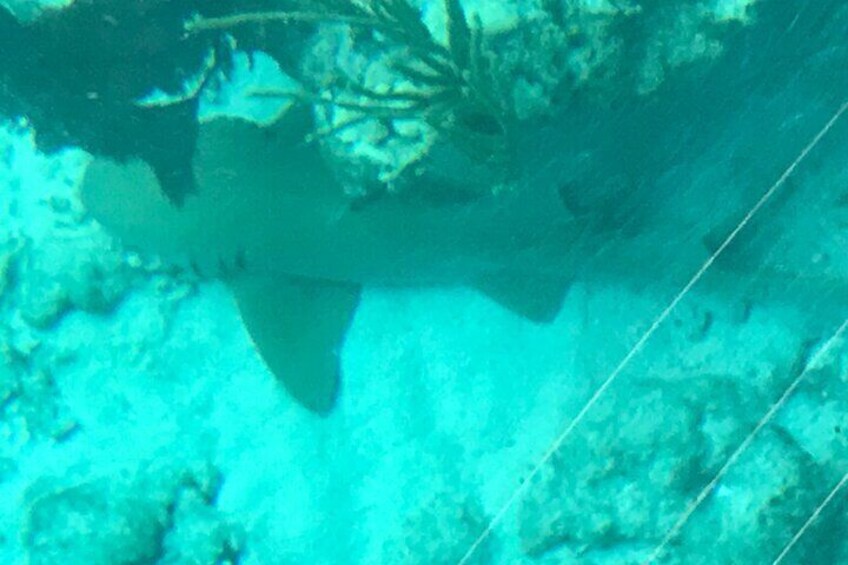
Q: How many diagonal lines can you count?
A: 3